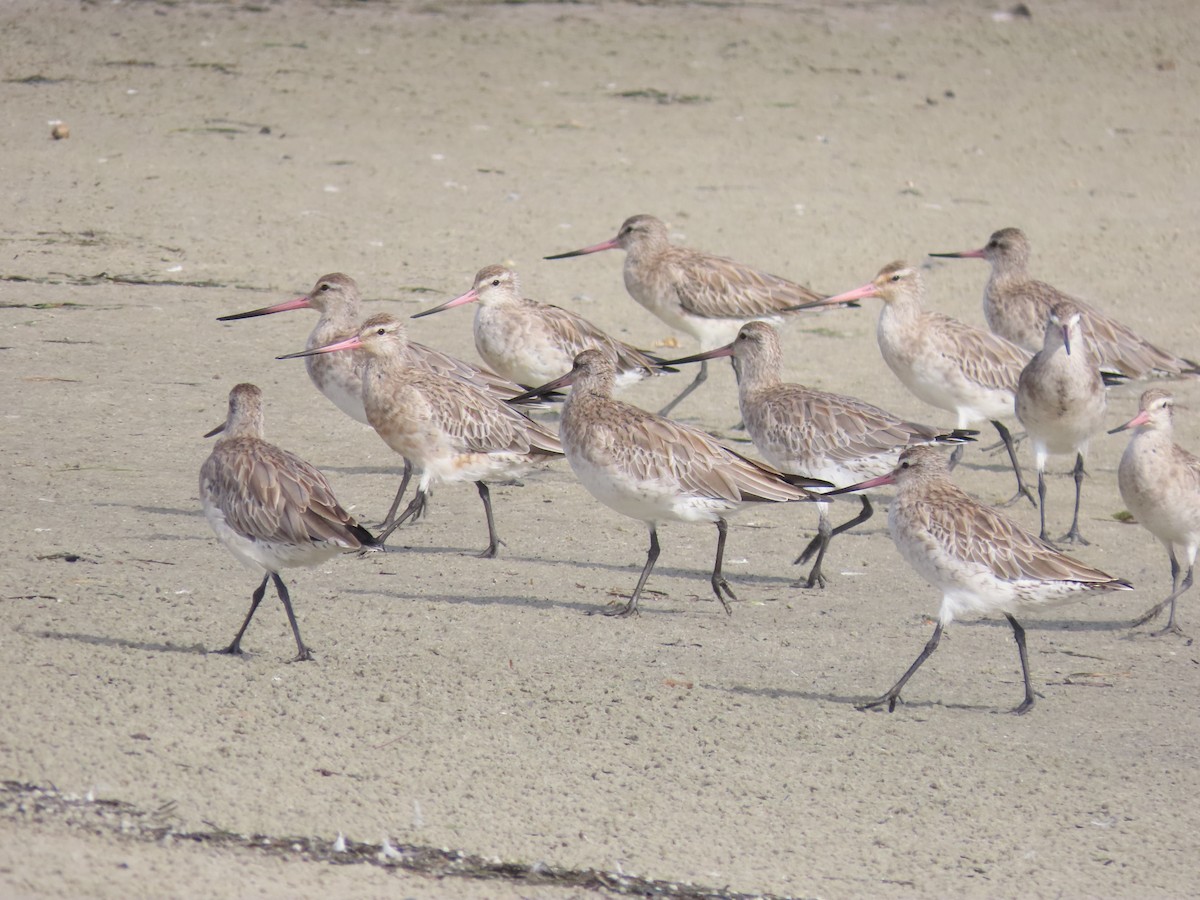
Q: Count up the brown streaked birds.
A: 12